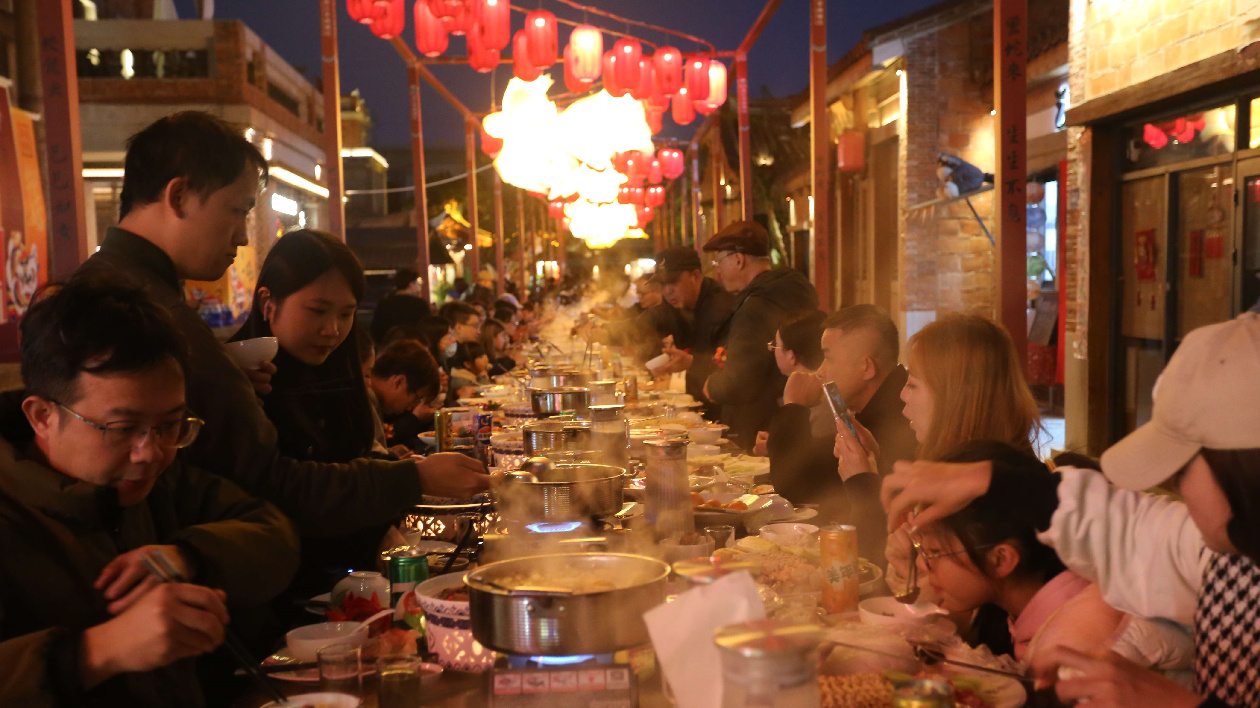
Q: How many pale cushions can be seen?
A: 0